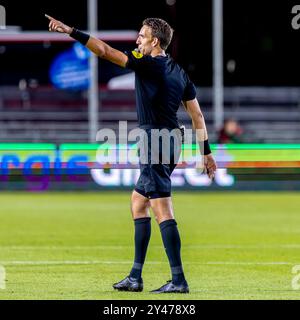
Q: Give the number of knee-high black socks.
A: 2